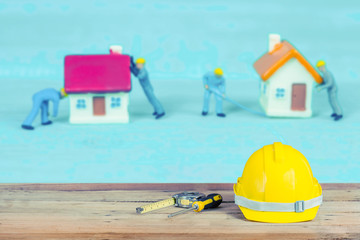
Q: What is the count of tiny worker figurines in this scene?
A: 4